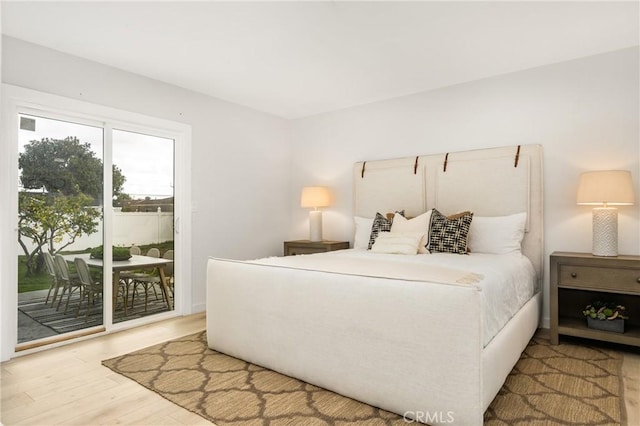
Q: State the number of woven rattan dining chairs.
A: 6